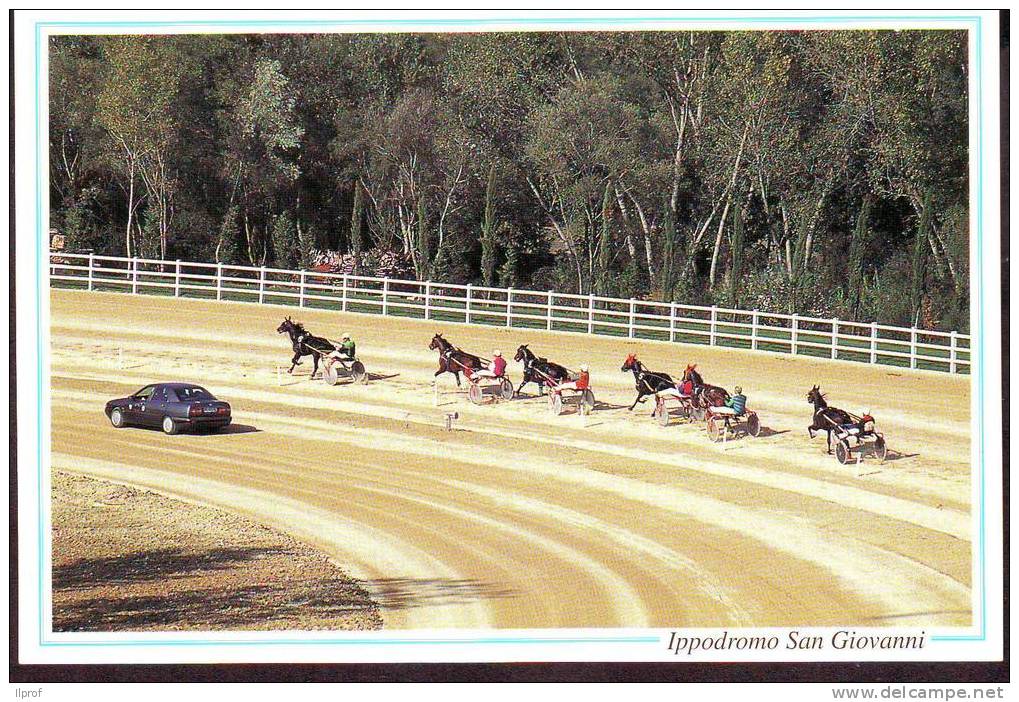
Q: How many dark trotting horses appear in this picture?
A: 6